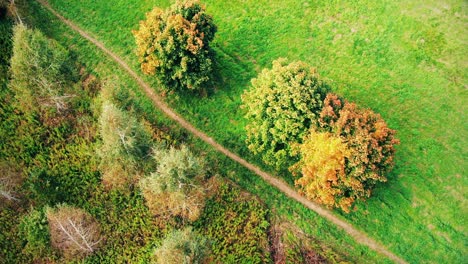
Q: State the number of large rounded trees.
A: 3